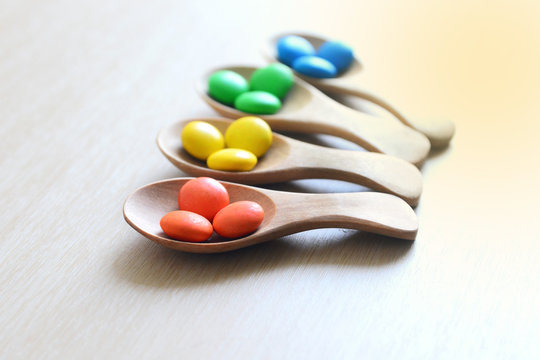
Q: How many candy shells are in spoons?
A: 12